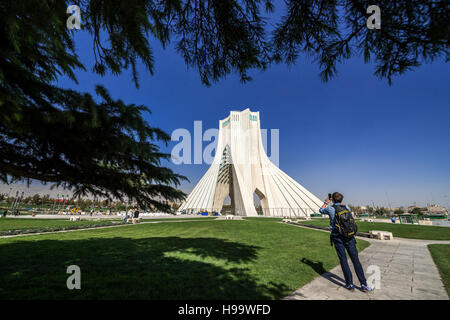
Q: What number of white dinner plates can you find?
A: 0